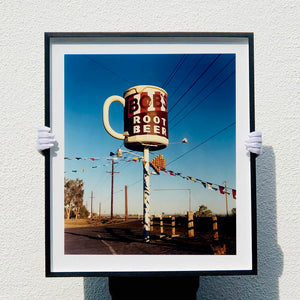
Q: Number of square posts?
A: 5